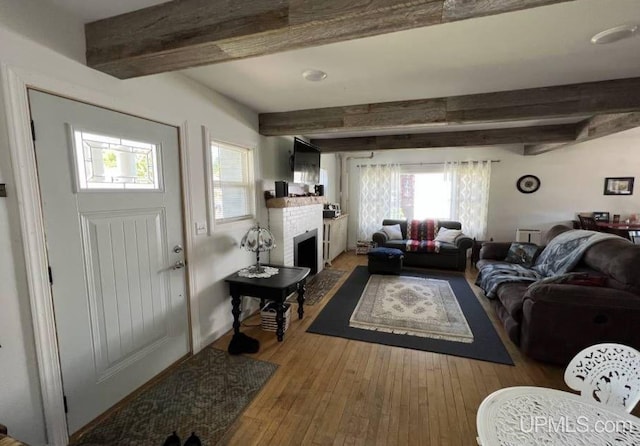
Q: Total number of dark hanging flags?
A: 0